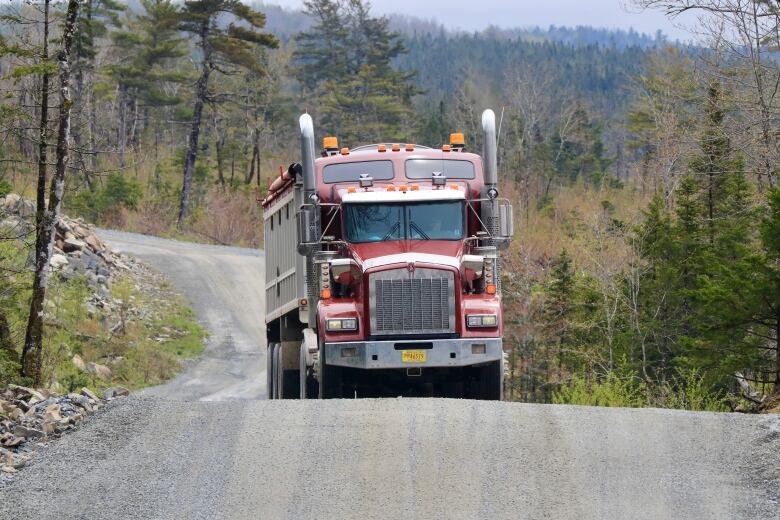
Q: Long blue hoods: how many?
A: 0